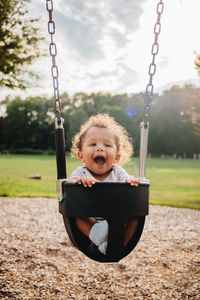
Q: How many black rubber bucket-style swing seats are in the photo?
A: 1